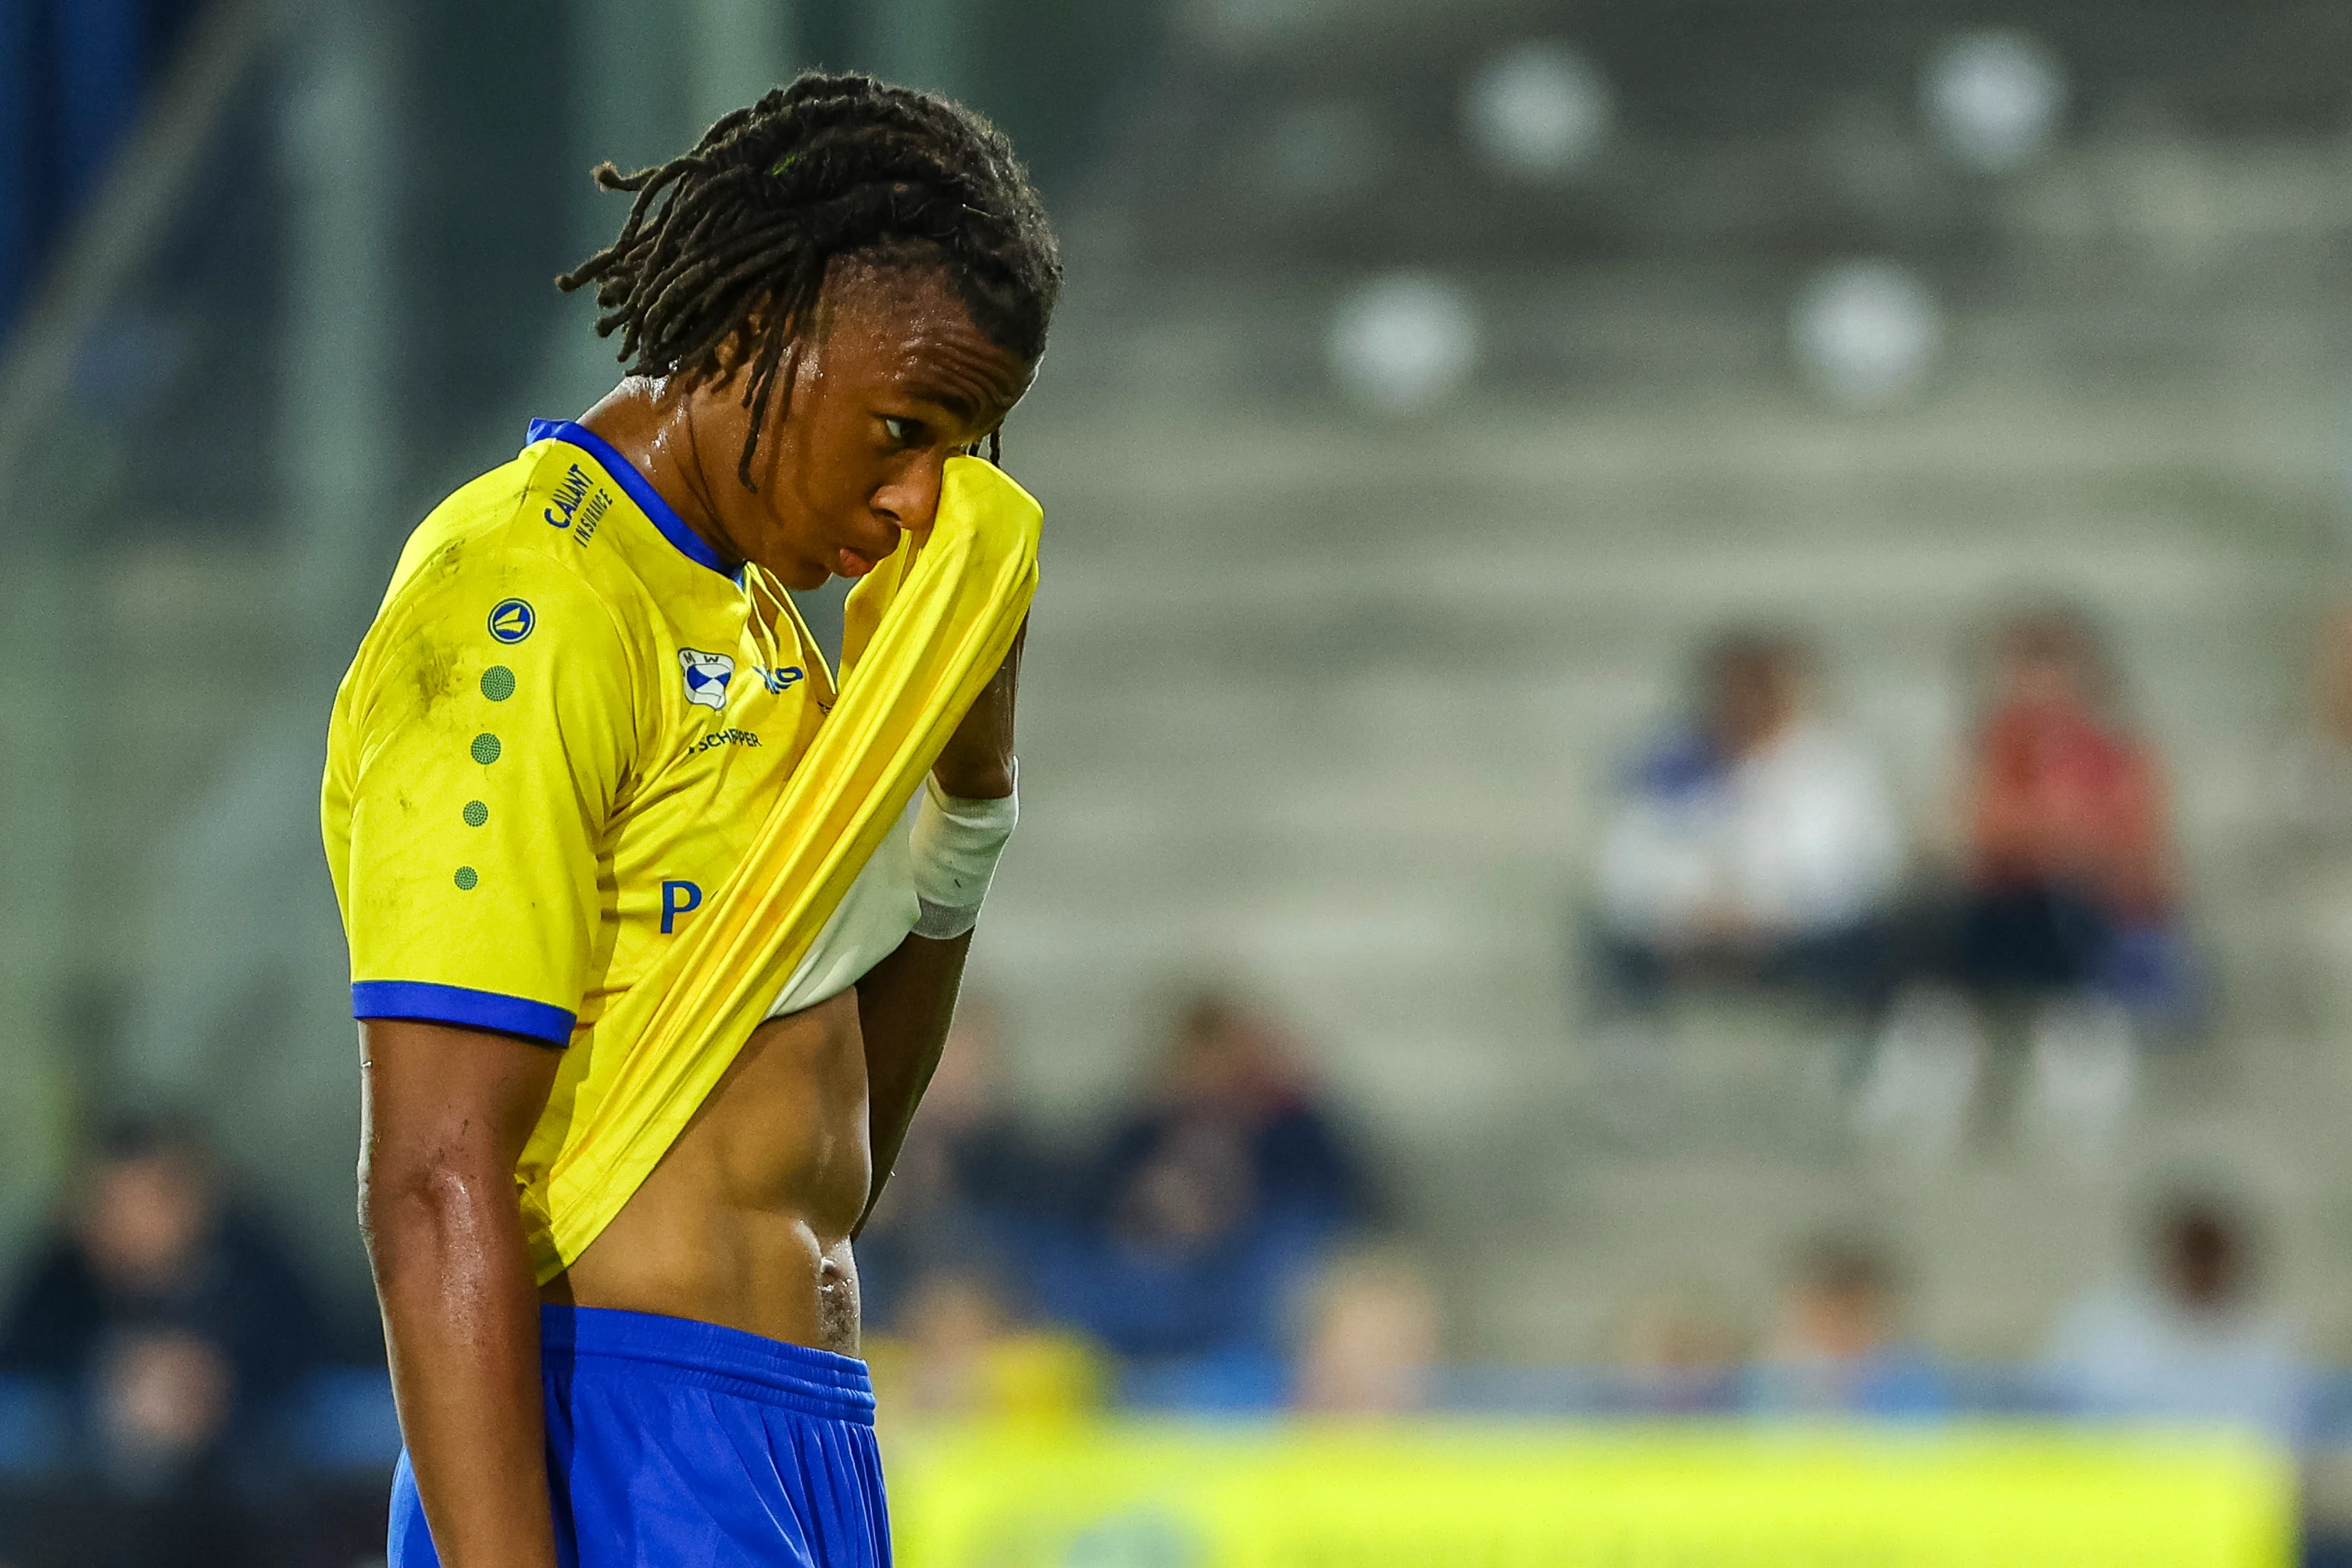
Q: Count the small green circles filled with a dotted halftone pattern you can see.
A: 4